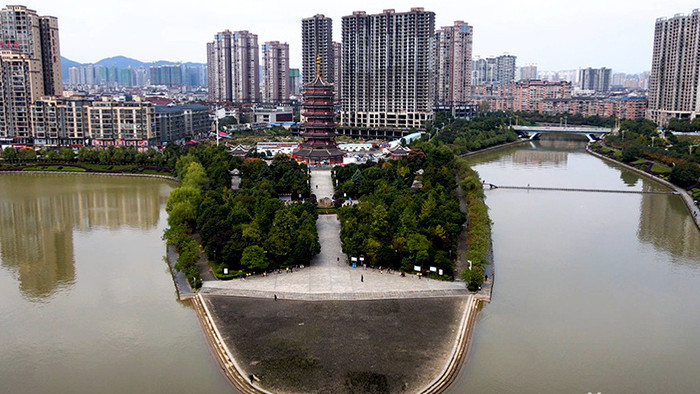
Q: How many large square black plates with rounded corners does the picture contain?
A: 1